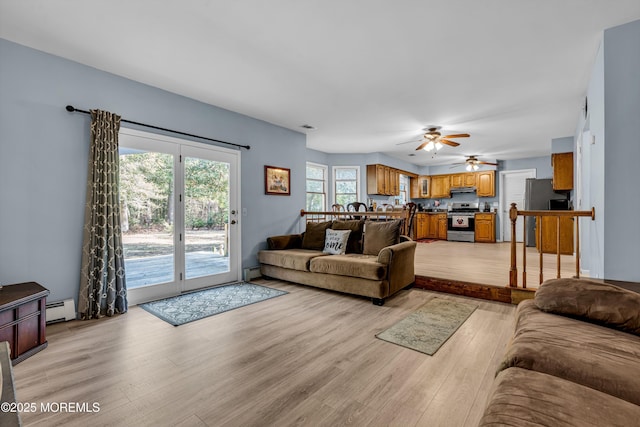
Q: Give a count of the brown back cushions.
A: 3